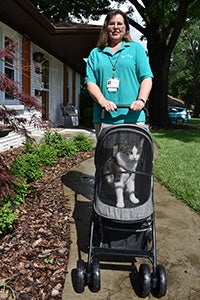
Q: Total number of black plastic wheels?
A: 4